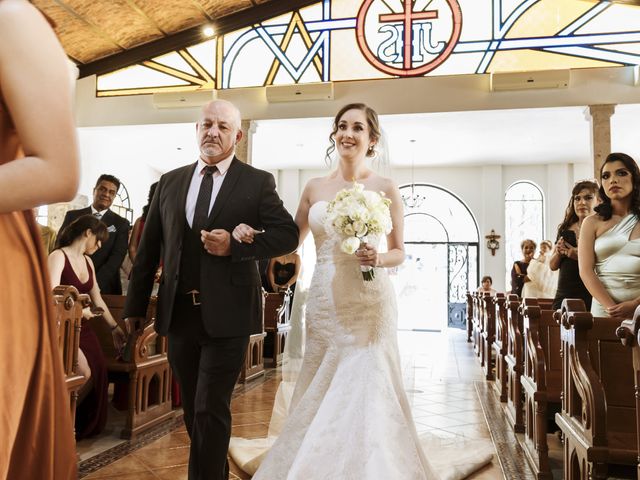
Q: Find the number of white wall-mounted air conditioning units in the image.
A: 3